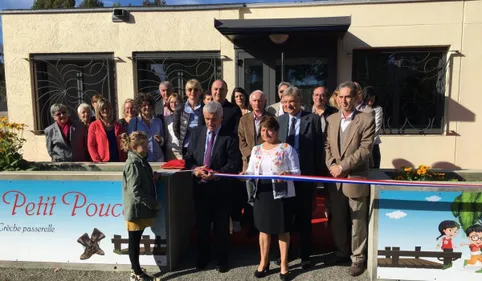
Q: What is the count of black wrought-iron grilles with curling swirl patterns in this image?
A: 3